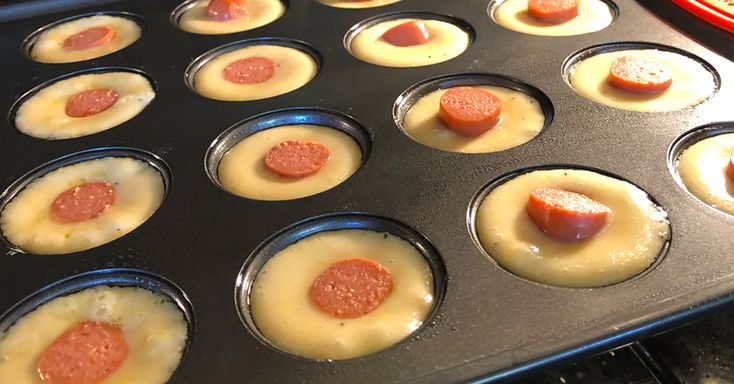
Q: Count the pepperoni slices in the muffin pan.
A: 14